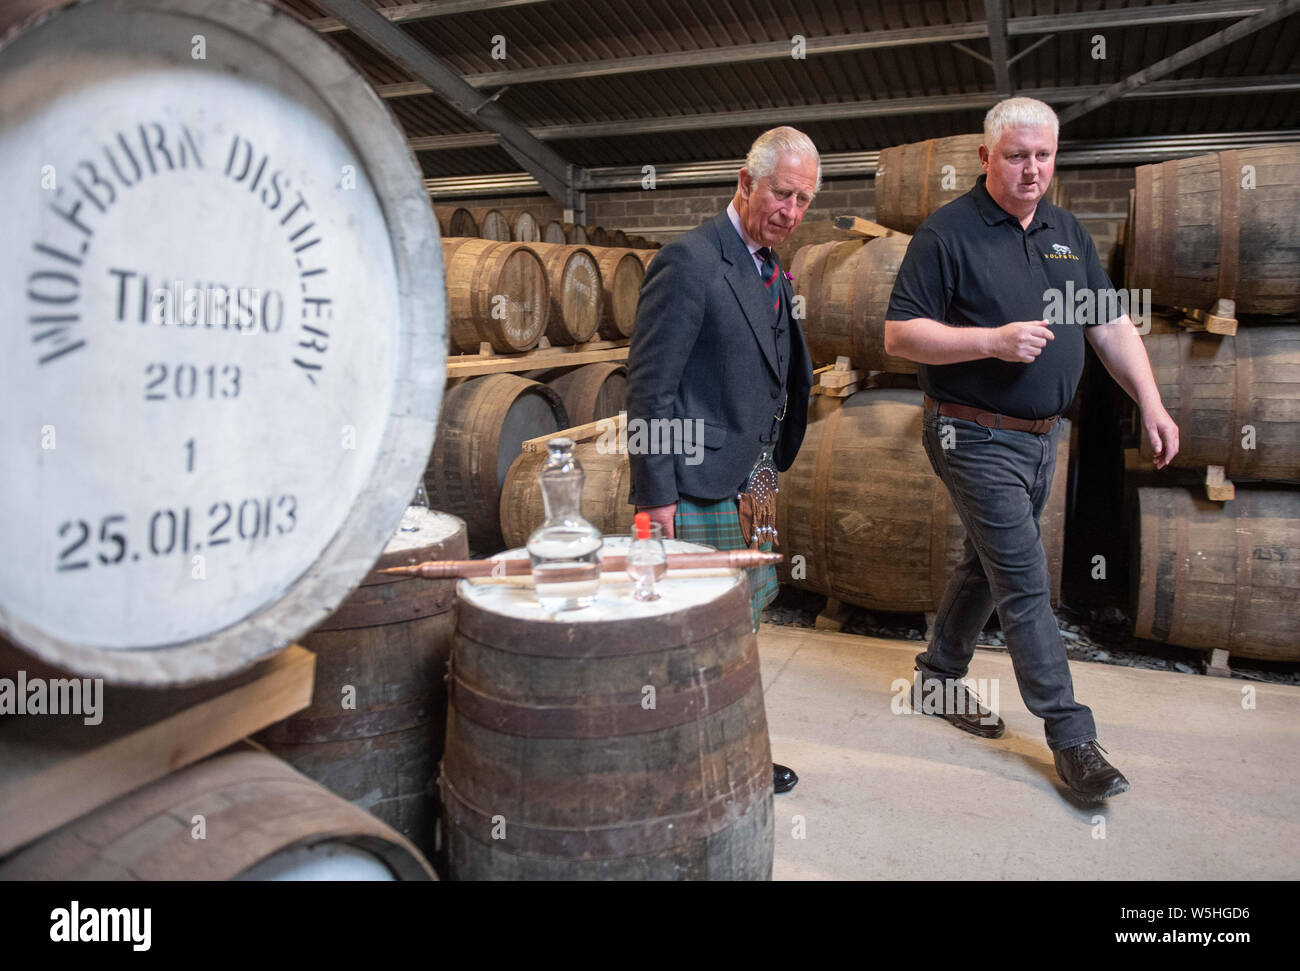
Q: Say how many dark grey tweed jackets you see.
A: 1